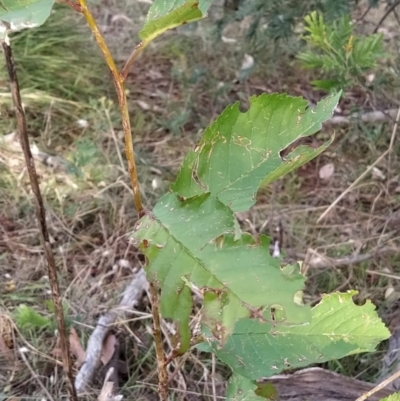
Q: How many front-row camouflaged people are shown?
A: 0